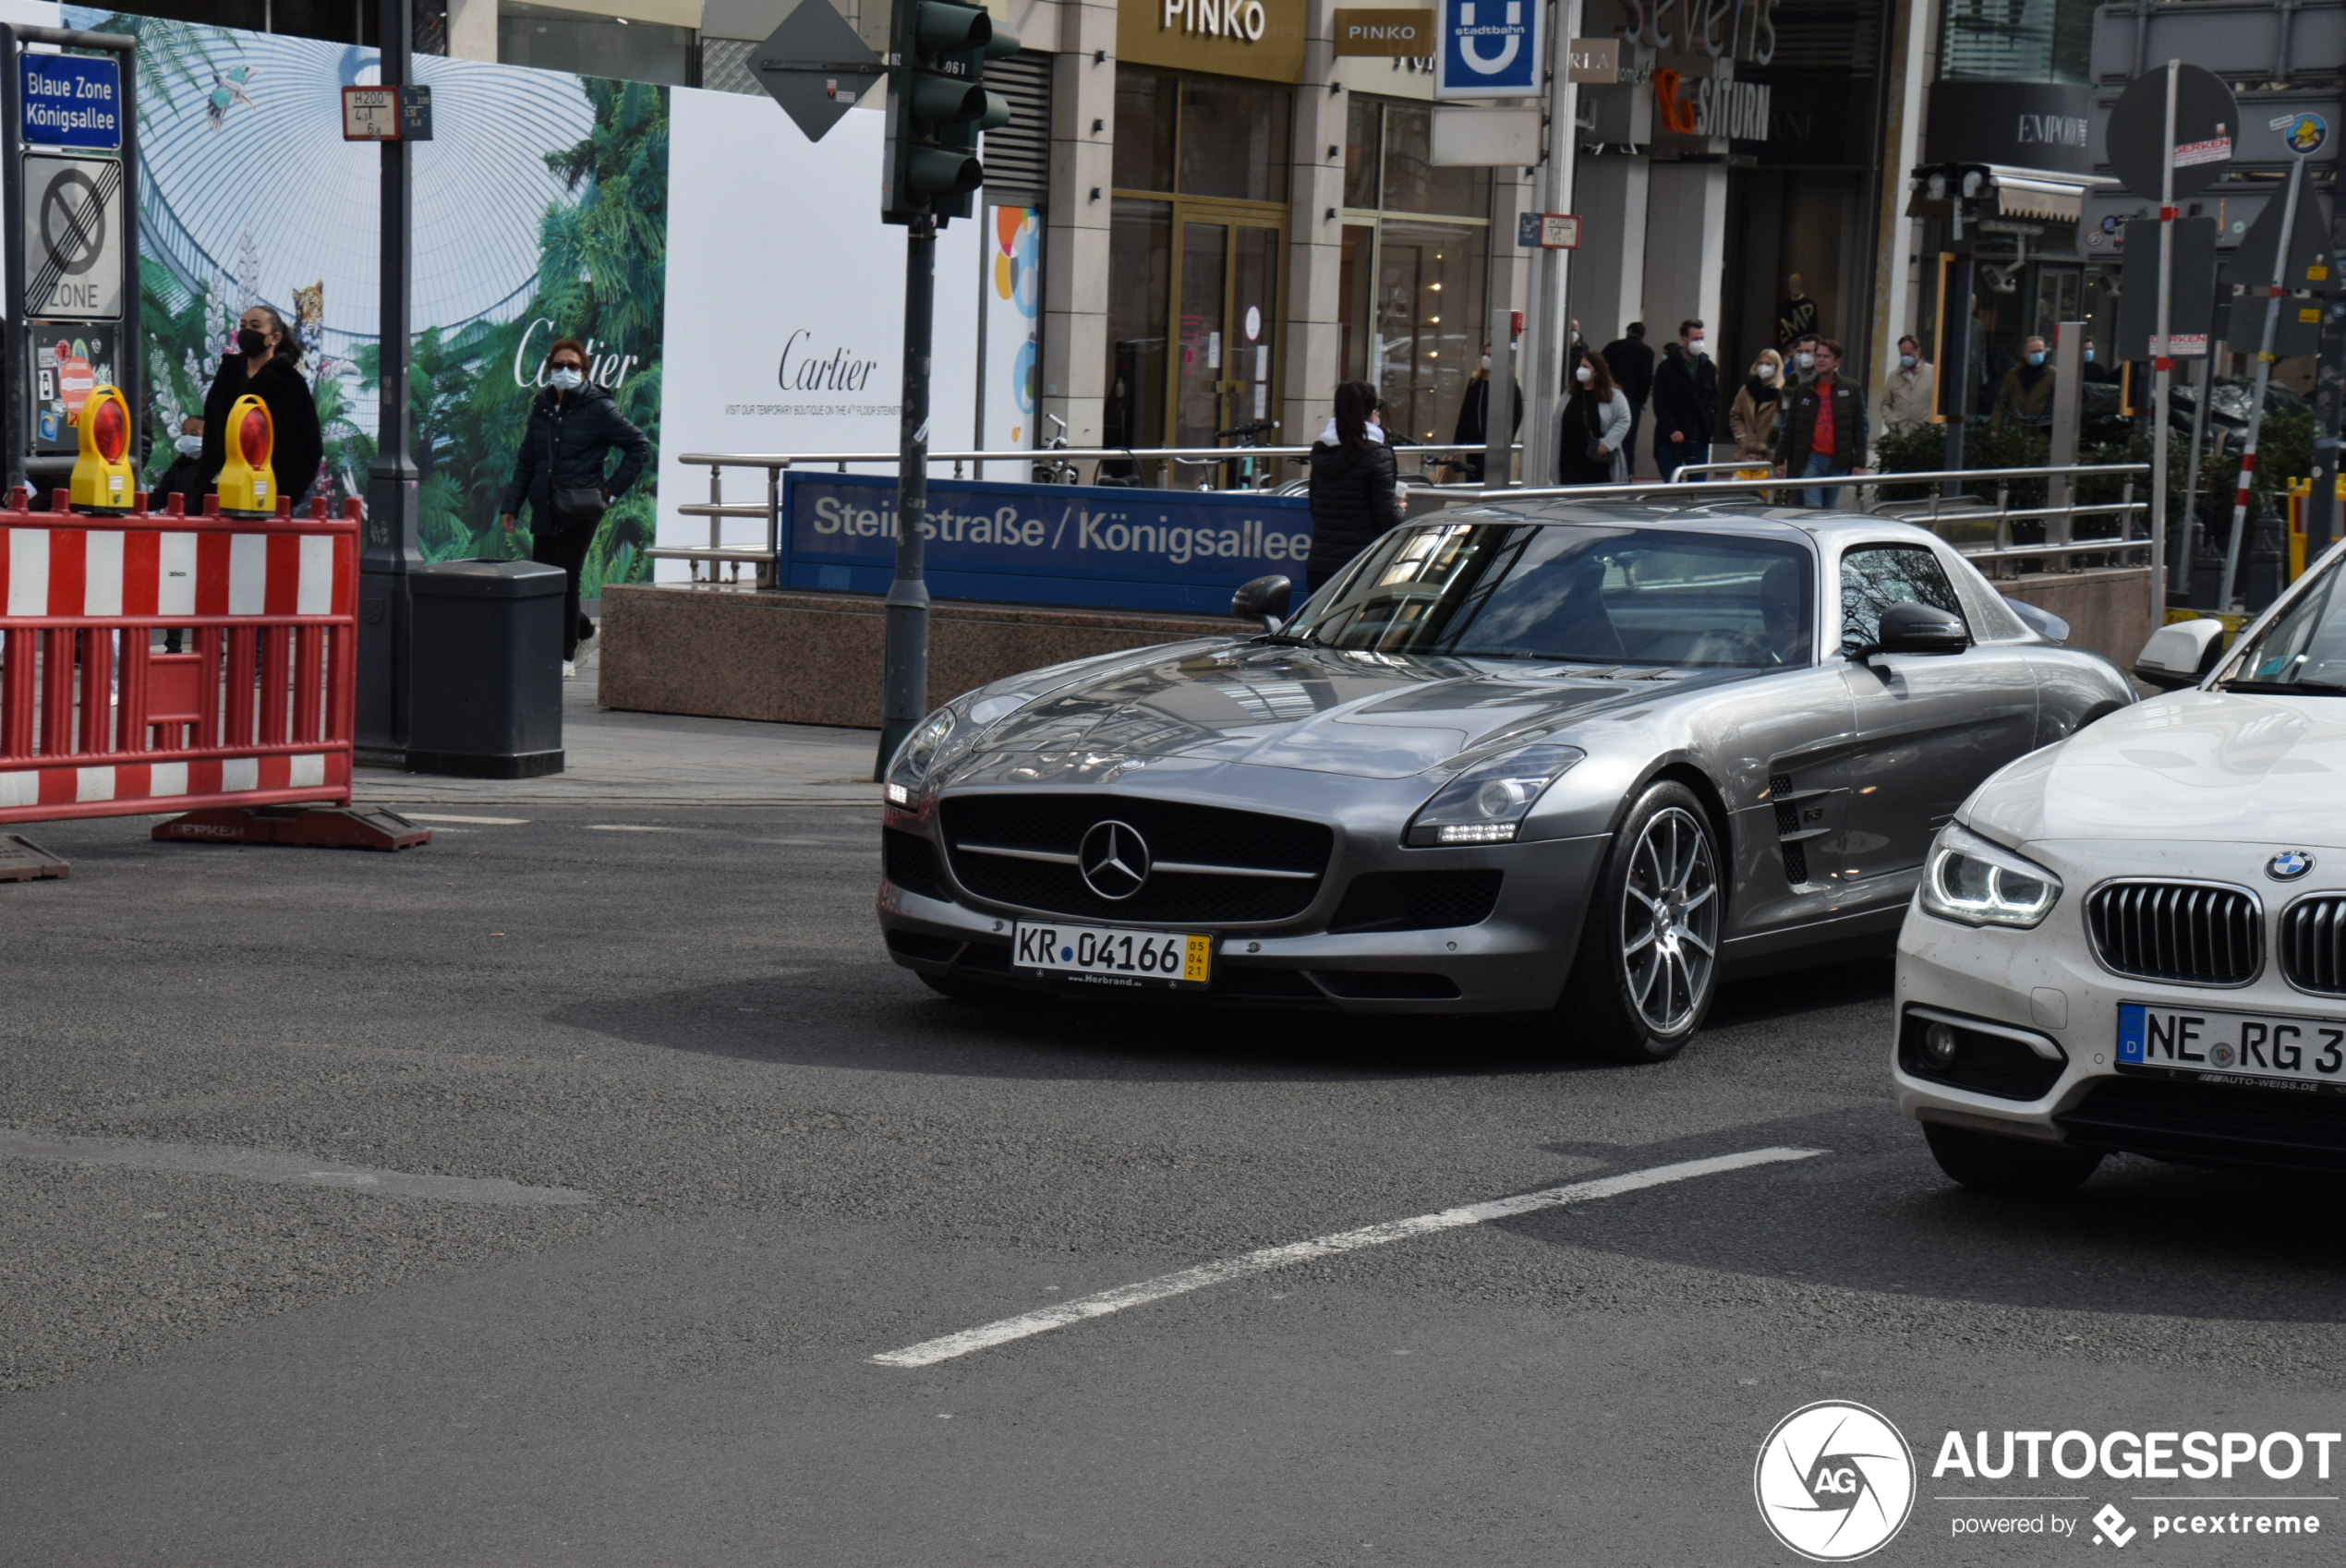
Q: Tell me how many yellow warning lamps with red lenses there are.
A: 2